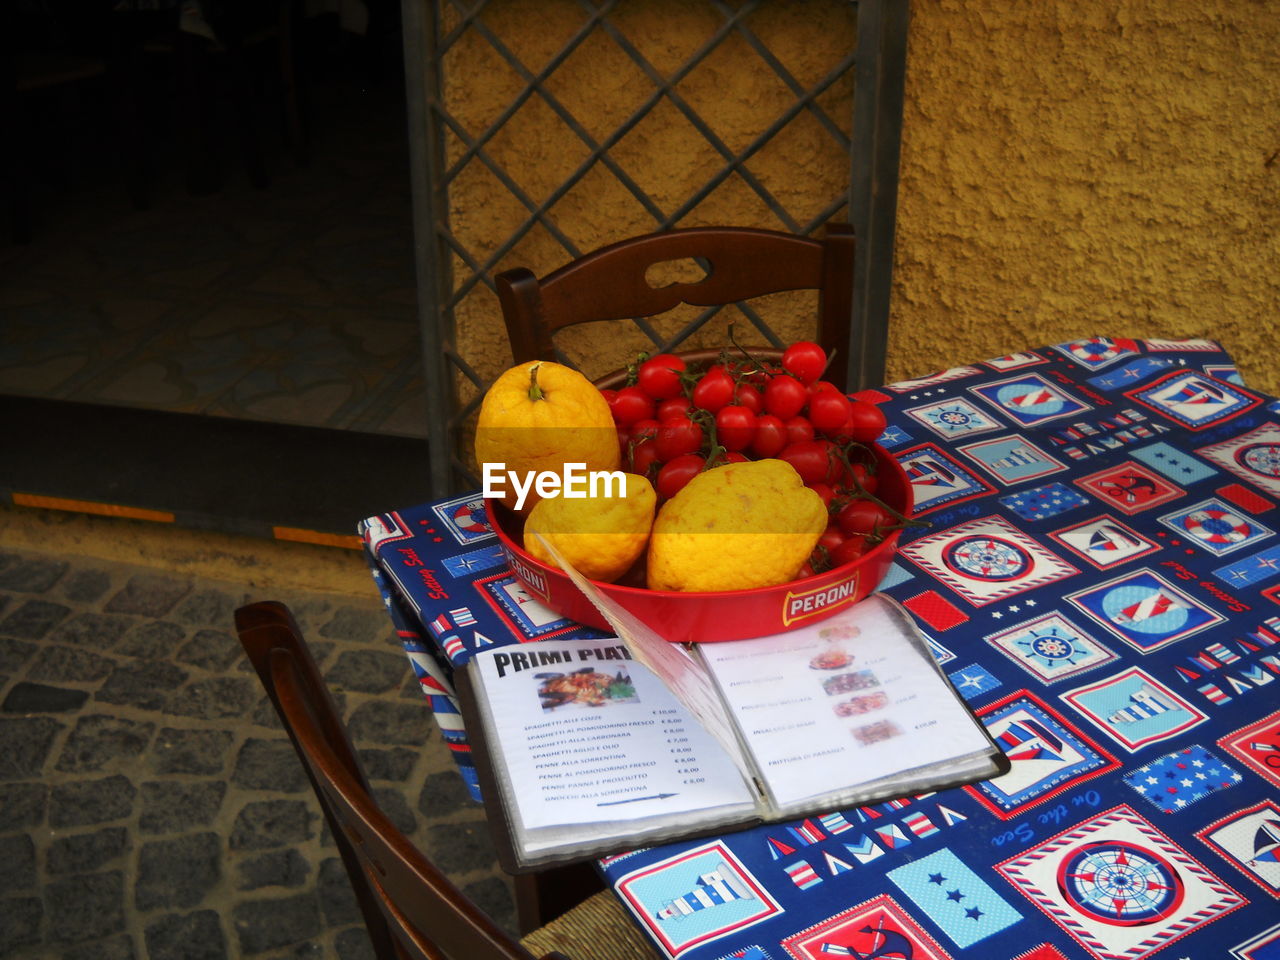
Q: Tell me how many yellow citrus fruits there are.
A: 3